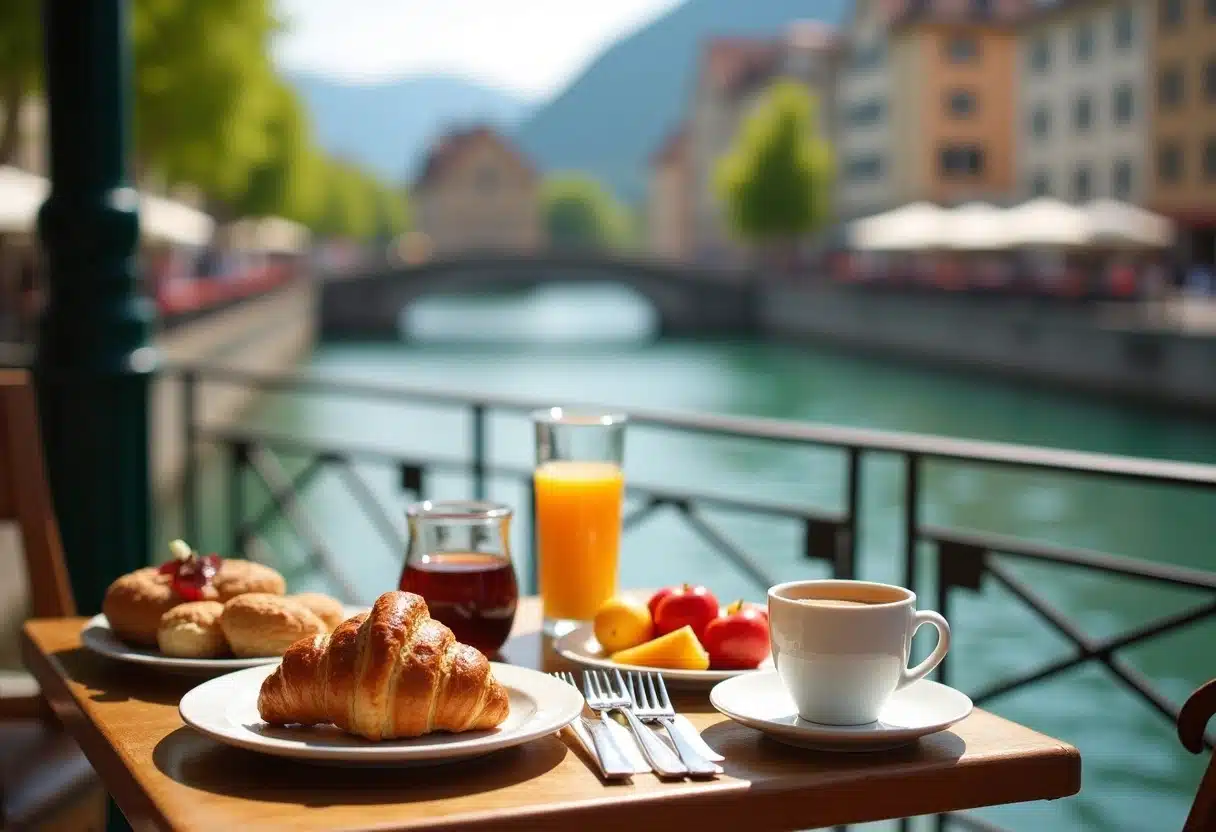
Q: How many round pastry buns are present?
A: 5